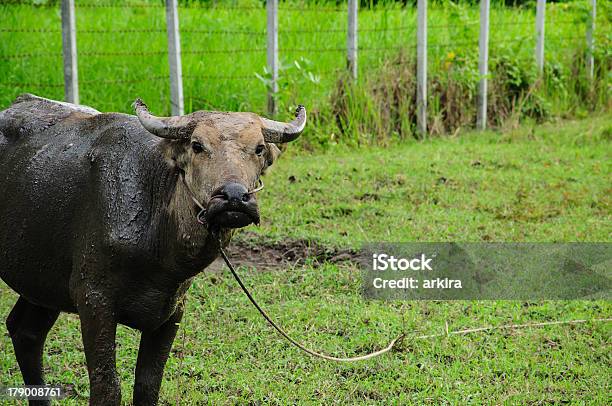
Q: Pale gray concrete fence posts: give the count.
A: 8